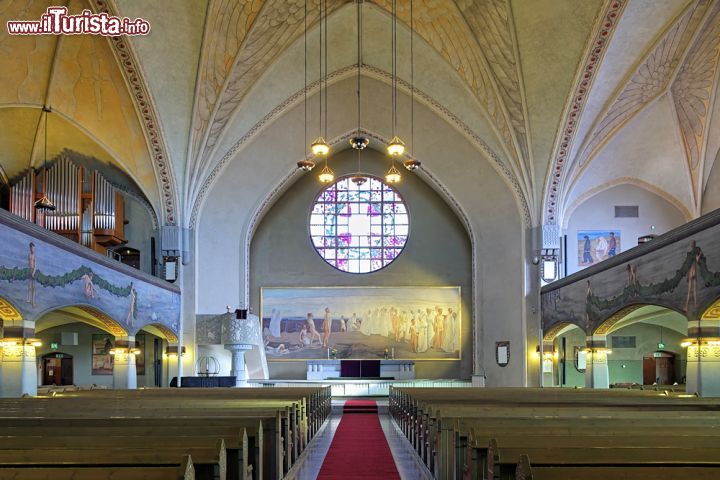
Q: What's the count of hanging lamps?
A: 9